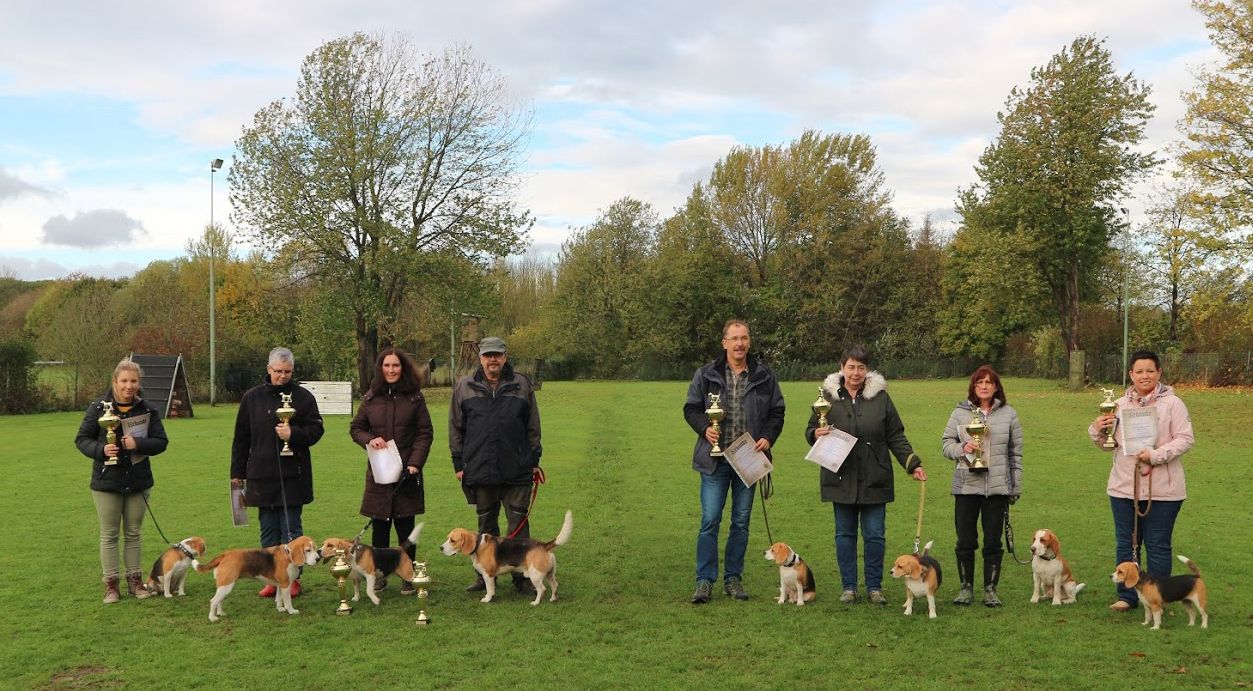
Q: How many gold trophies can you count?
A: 8